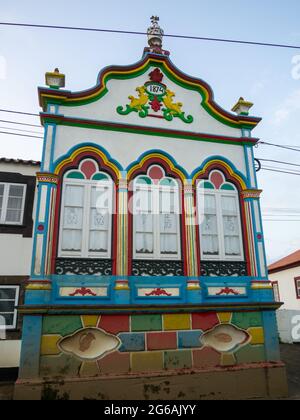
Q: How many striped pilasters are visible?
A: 4